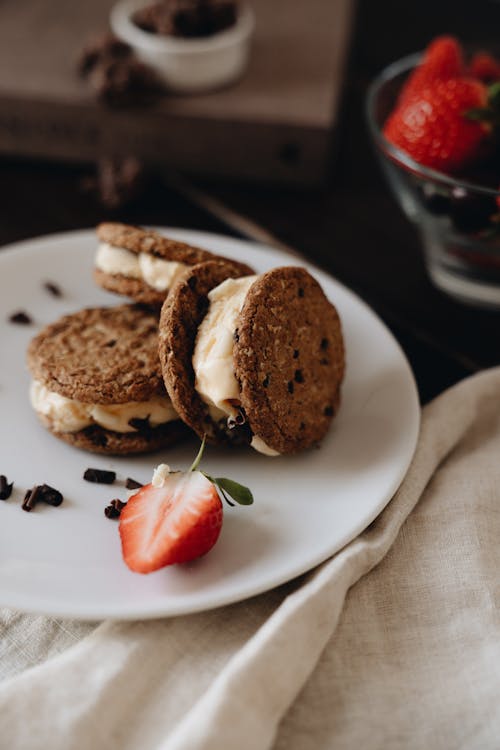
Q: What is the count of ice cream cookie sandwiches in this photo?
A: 3